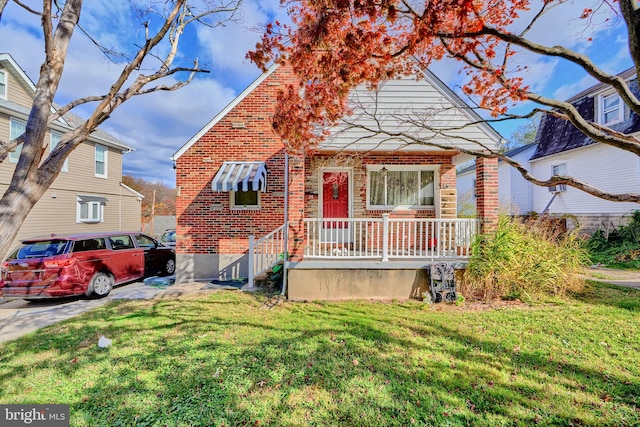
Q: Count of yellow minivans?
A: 0